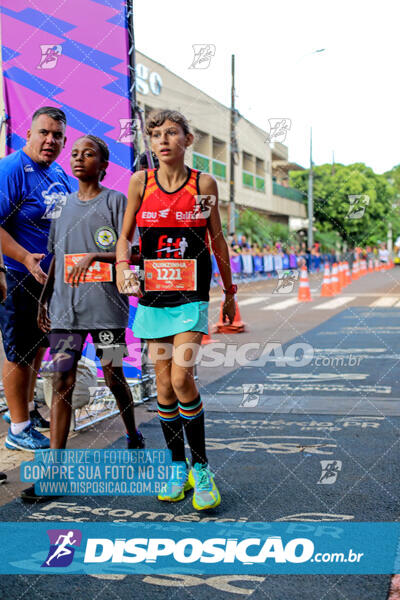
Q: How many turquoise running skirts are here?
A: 1